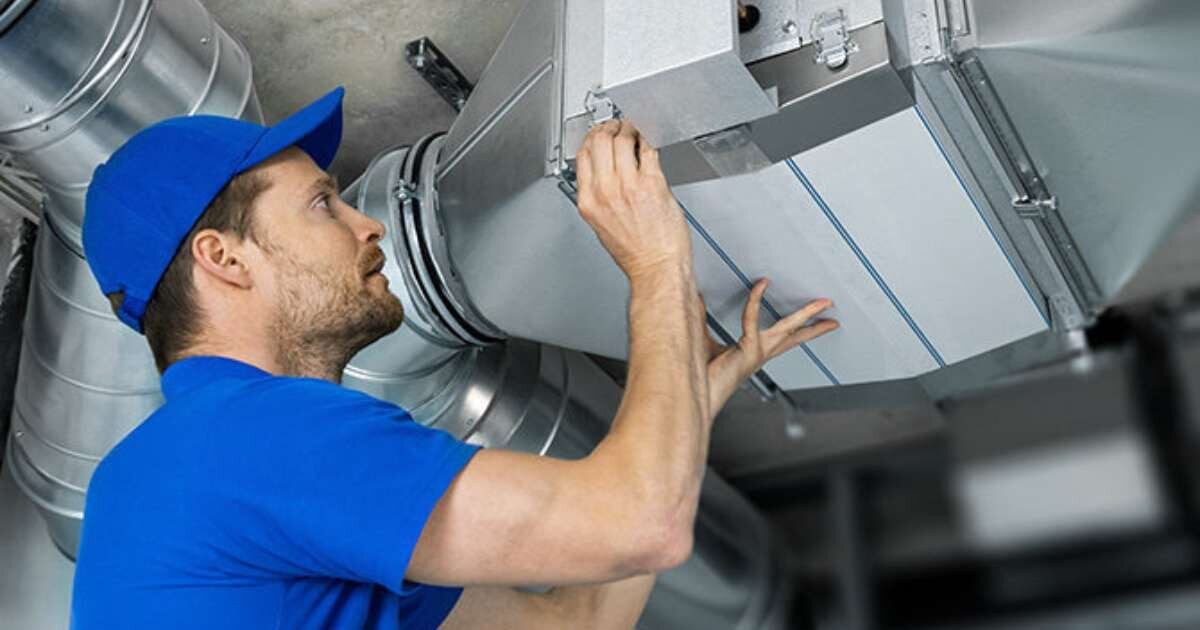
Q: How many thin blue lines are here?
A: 3